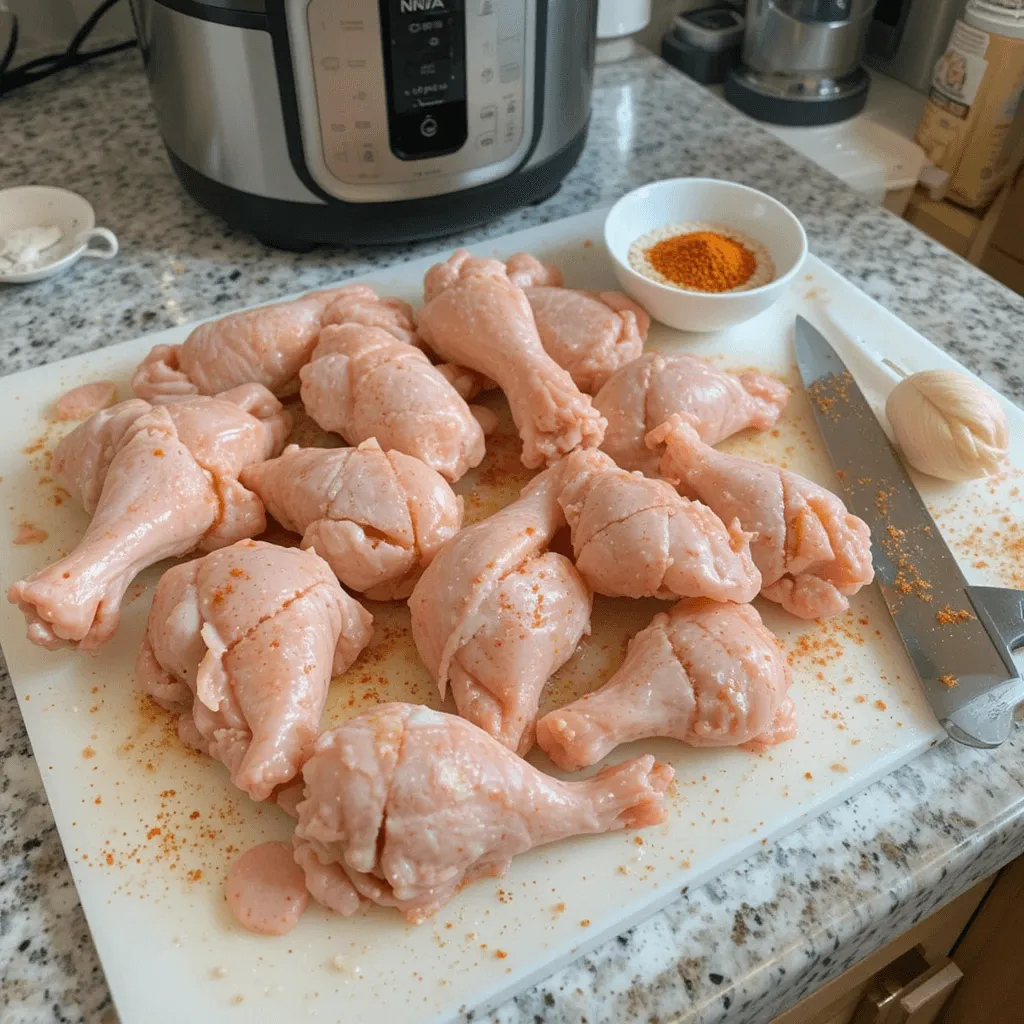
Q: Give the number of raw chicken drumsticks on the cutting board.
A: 13